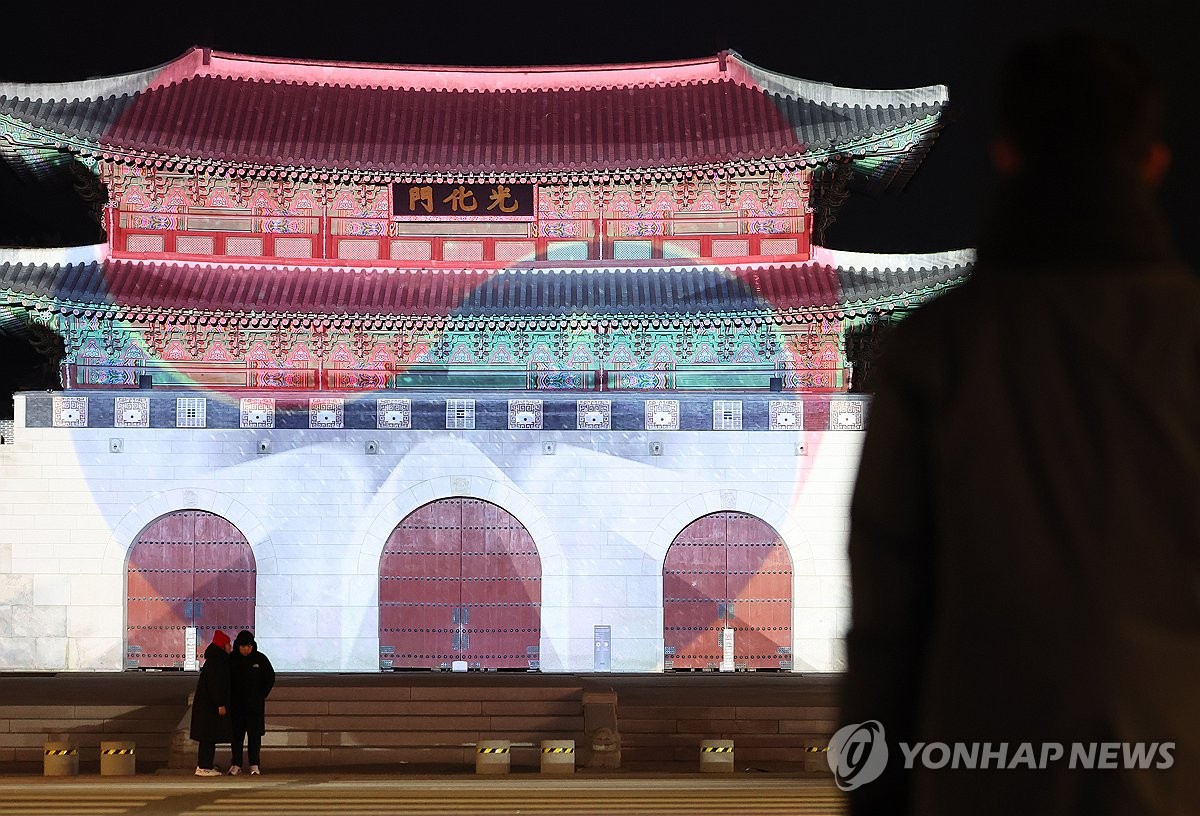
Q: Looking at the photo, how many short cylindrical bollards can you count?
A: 6